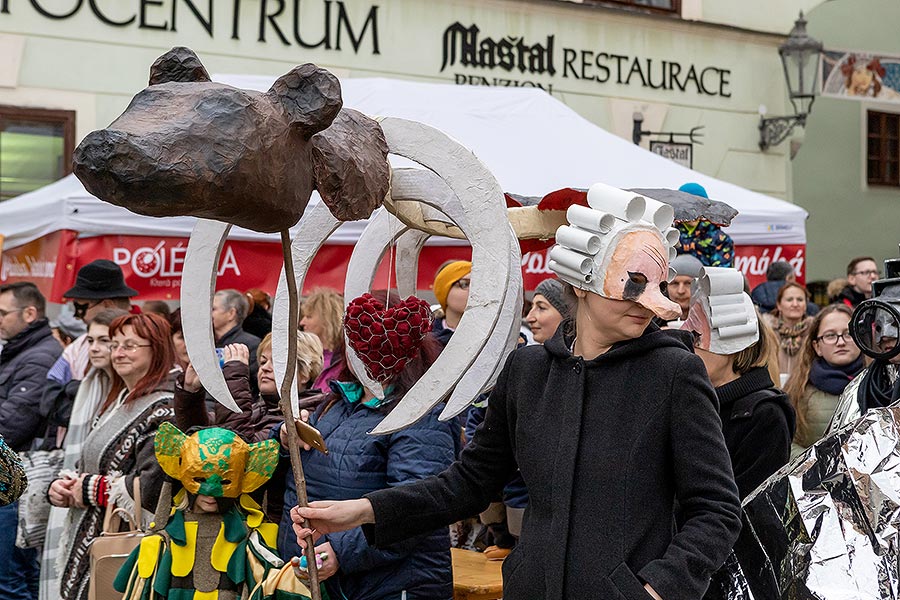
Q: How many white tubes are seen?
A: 15